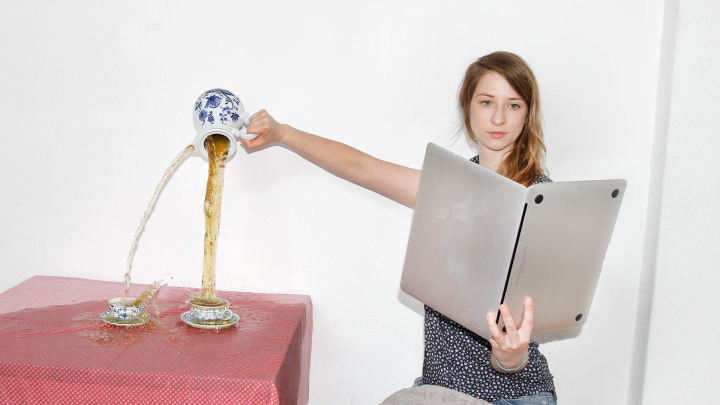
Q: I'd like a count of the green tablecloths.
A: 0